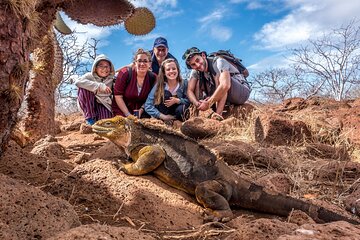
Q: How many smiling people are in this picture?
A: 5